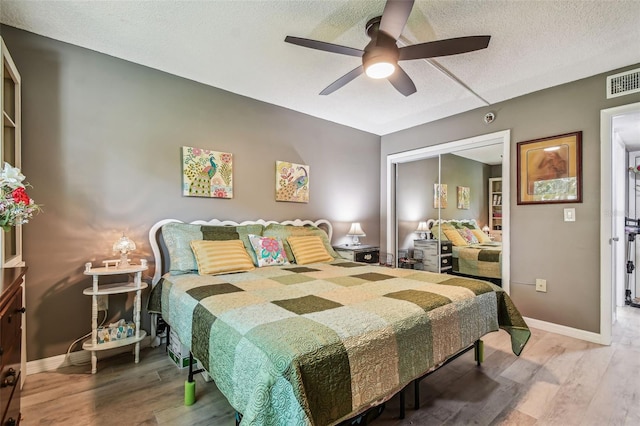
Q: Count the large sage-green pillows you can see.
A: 2